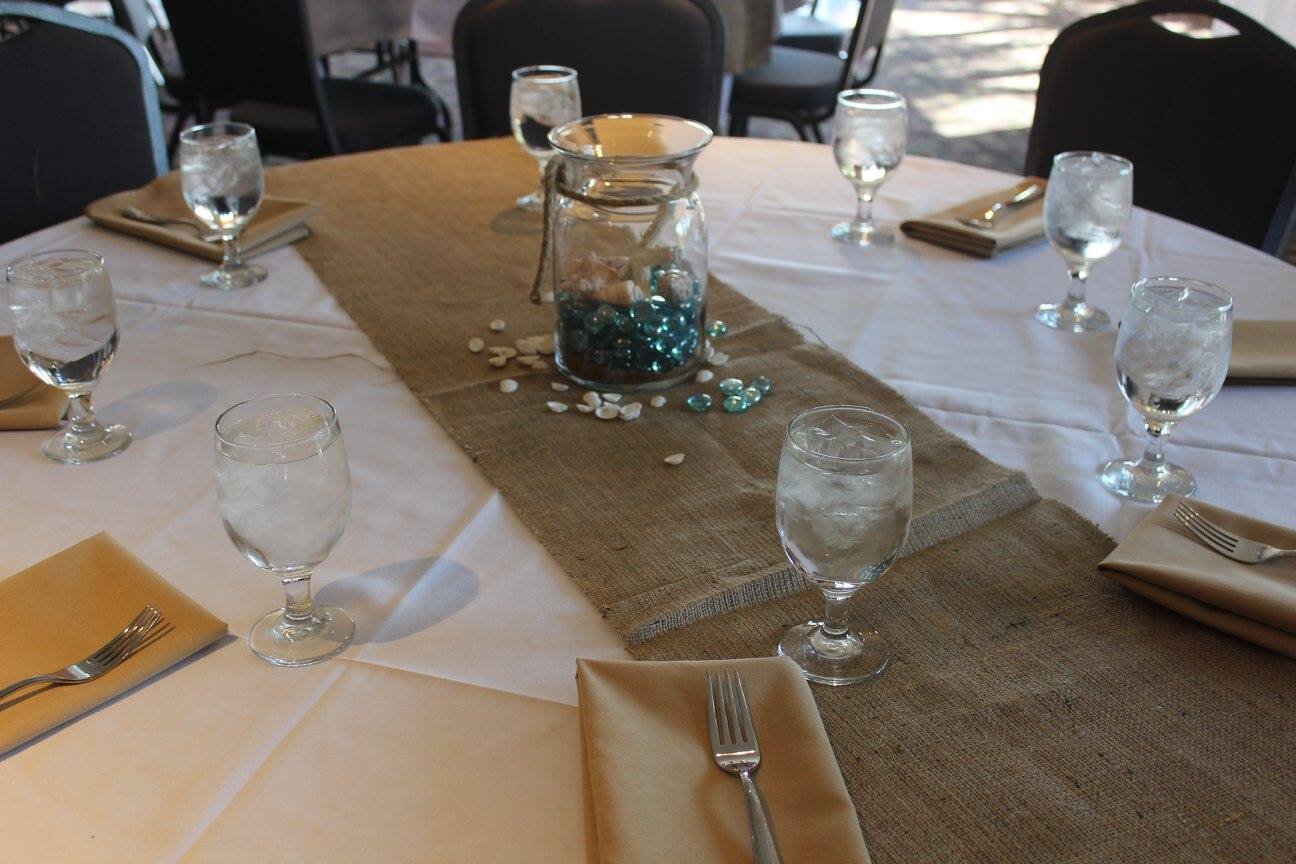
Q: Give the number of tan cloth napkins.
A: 7